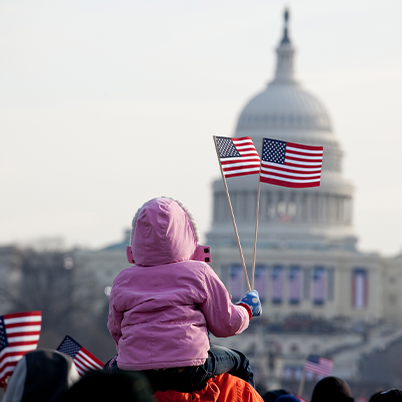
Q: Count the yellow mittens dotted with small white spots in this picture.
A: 0